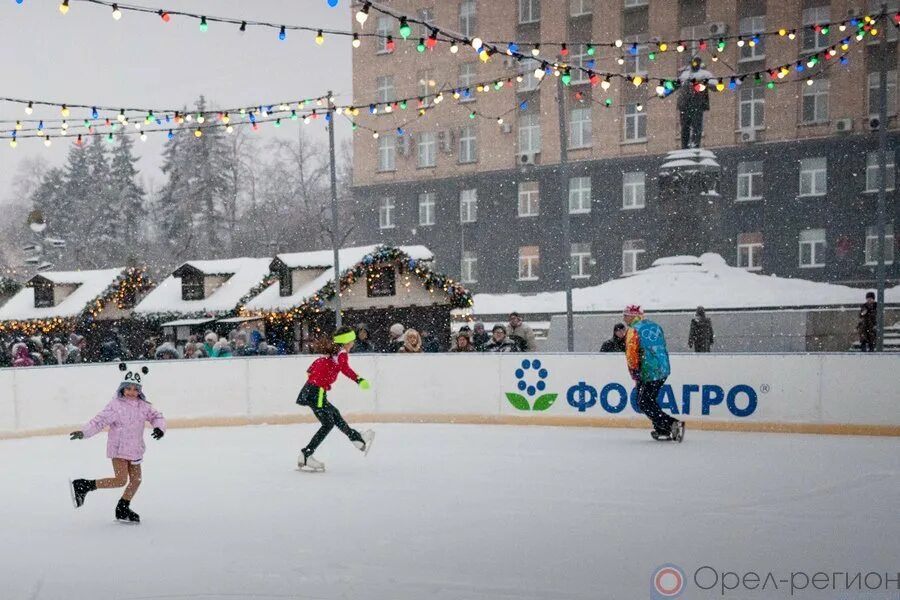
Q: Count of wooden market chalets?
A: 3